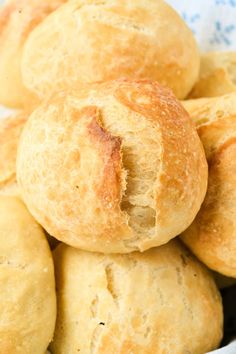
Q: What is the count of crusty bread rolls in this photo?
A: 8